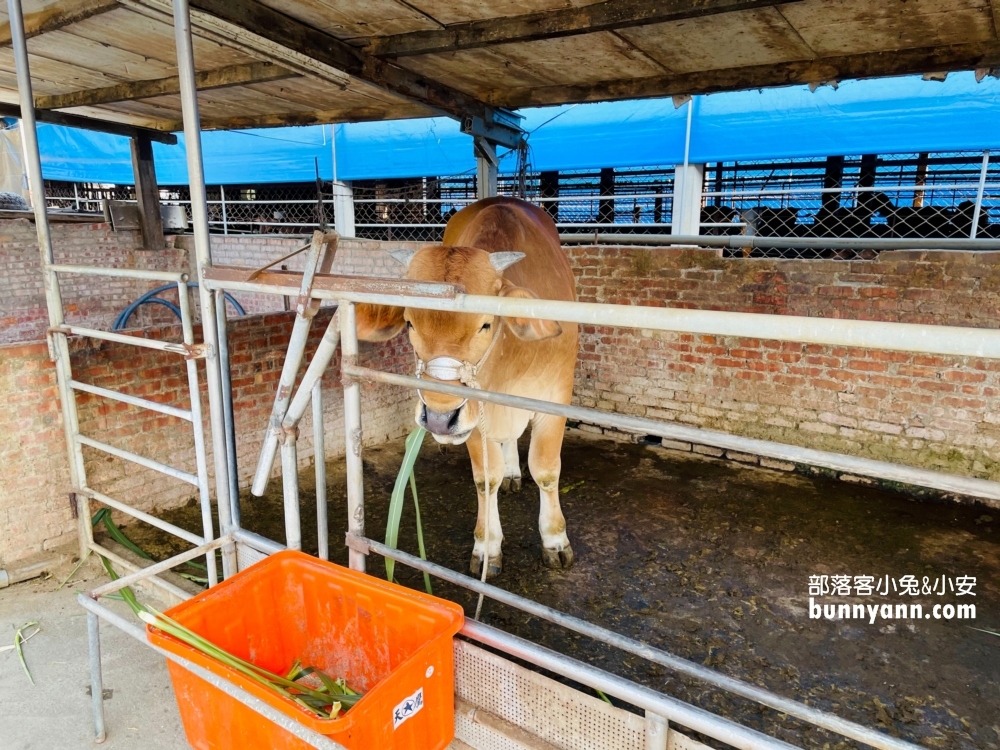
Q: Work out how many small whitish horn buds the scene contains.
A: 2